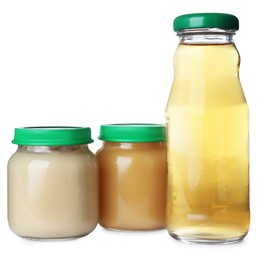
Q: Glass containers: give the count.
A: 3